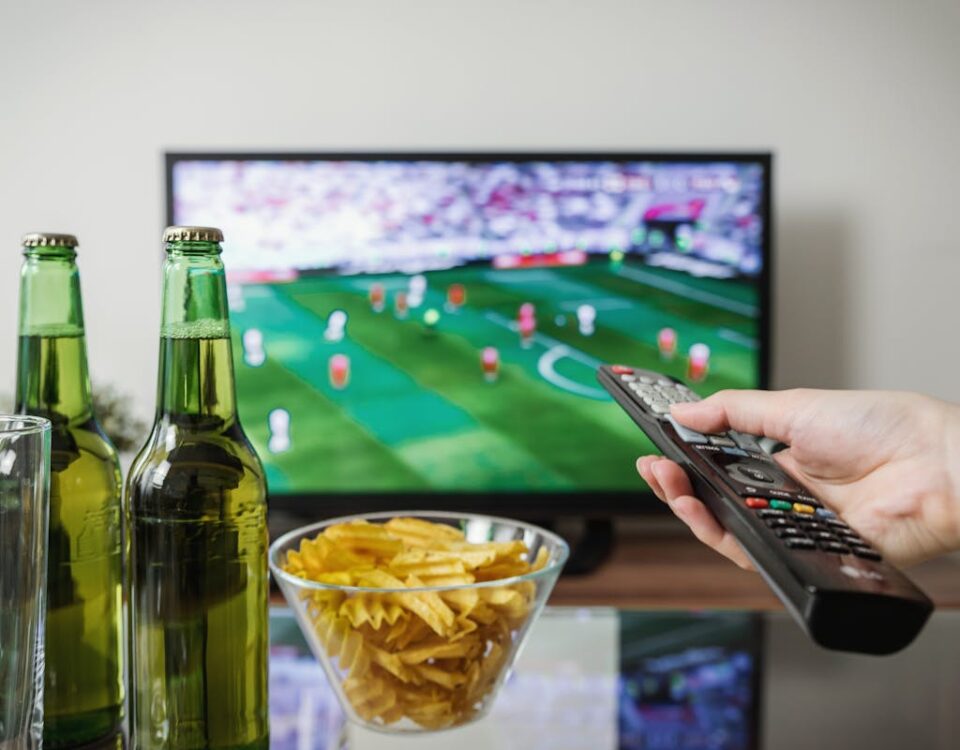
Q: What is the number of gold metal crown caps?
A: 2